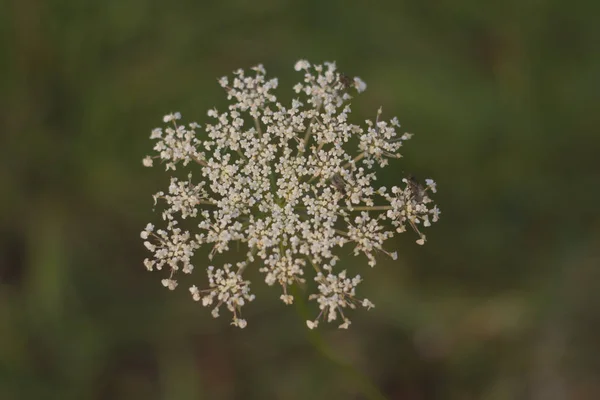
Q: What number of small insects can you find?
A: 3